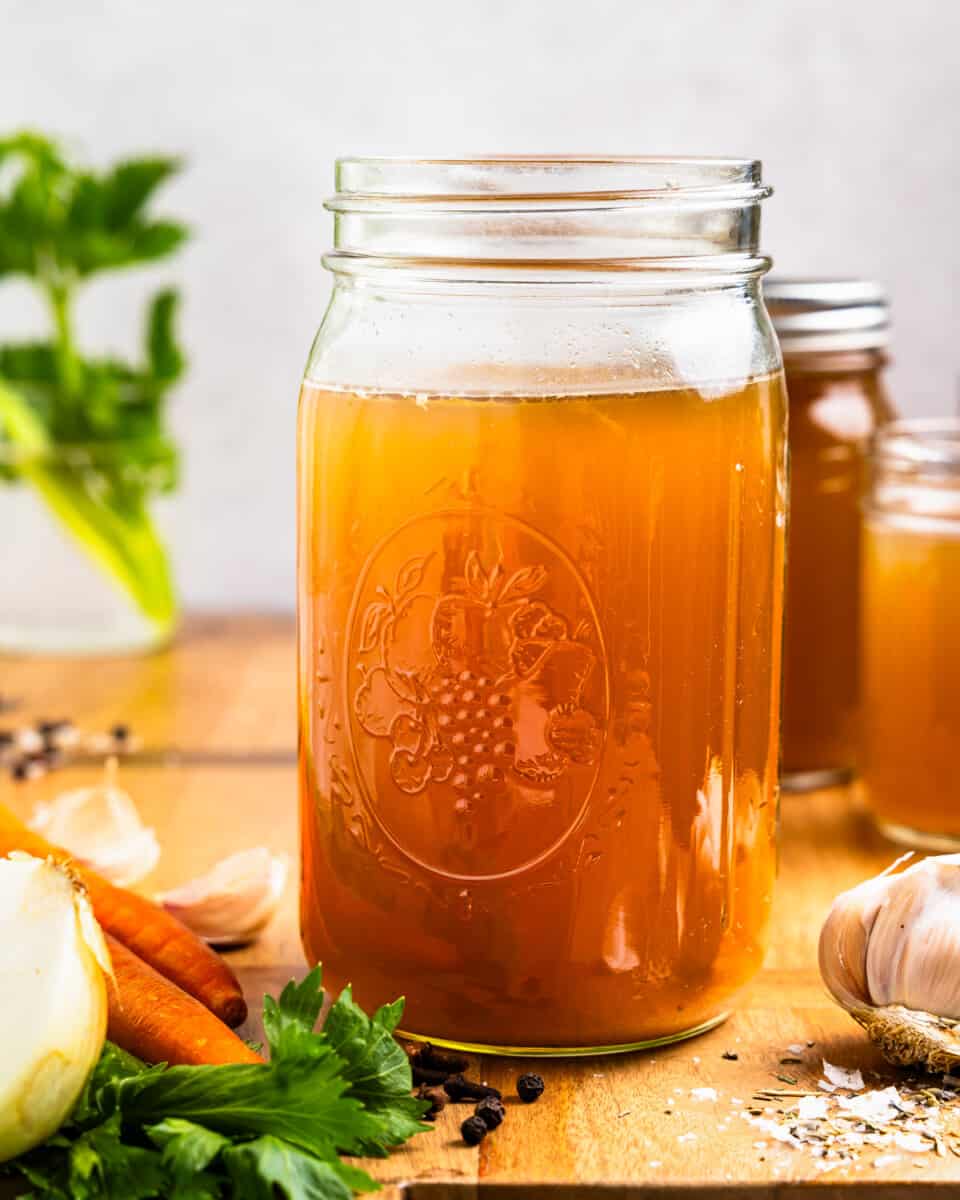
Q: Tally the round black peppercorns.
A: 3